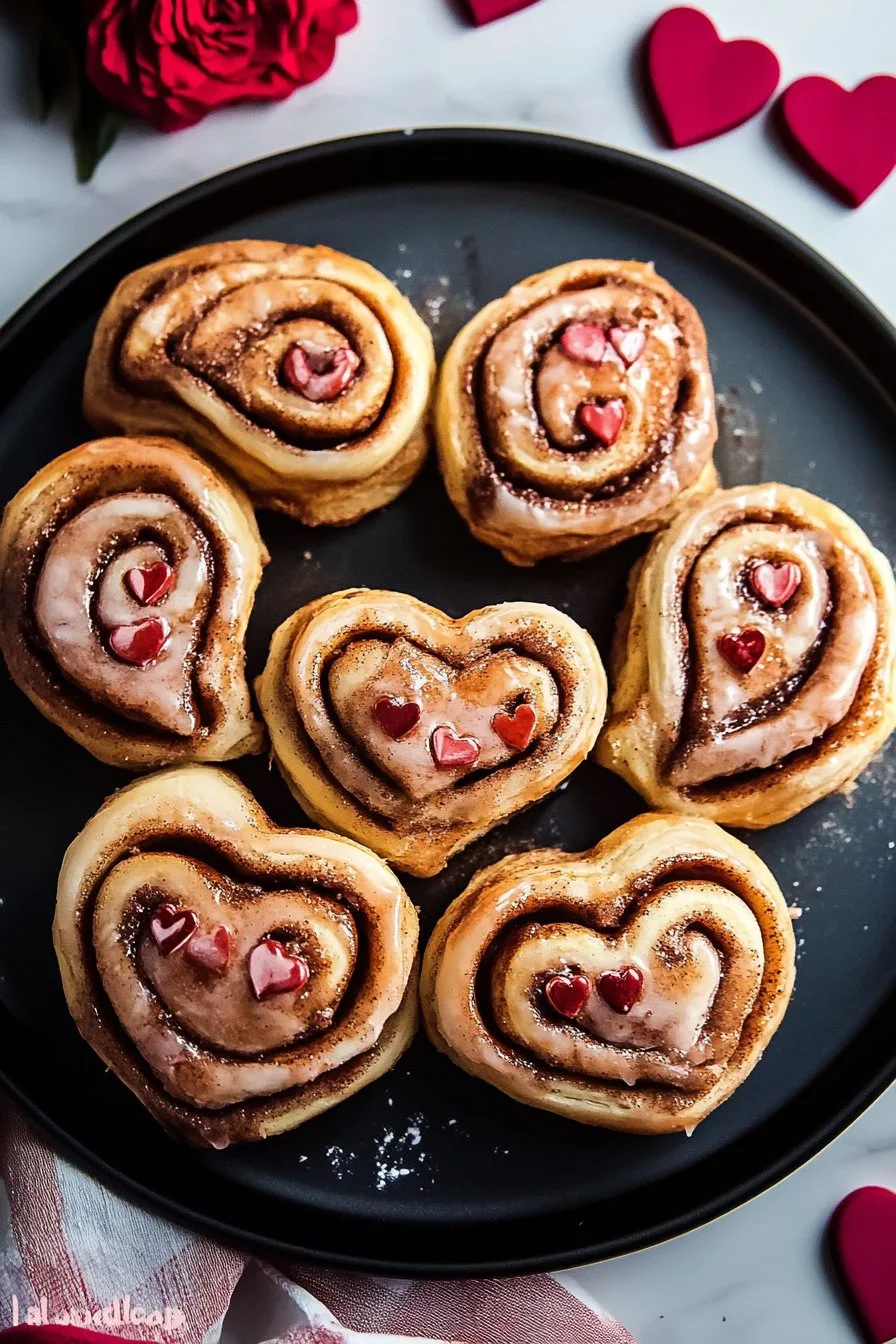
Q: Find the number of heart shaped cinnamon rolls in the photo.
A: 3